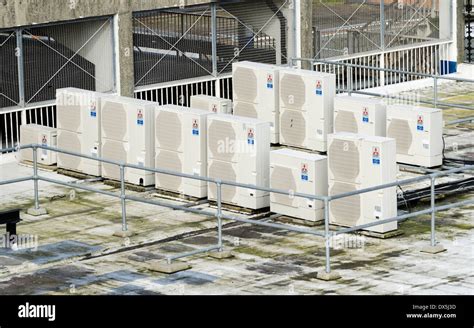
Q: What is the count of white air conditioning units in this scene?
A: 12